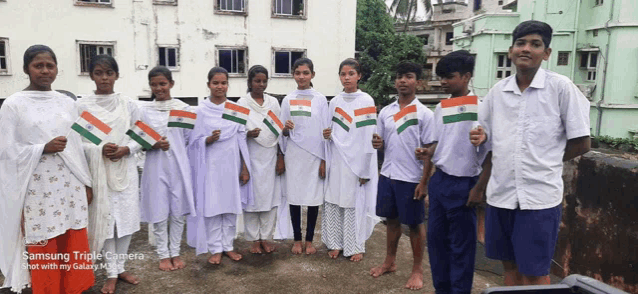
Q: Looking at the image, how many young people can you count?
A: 10